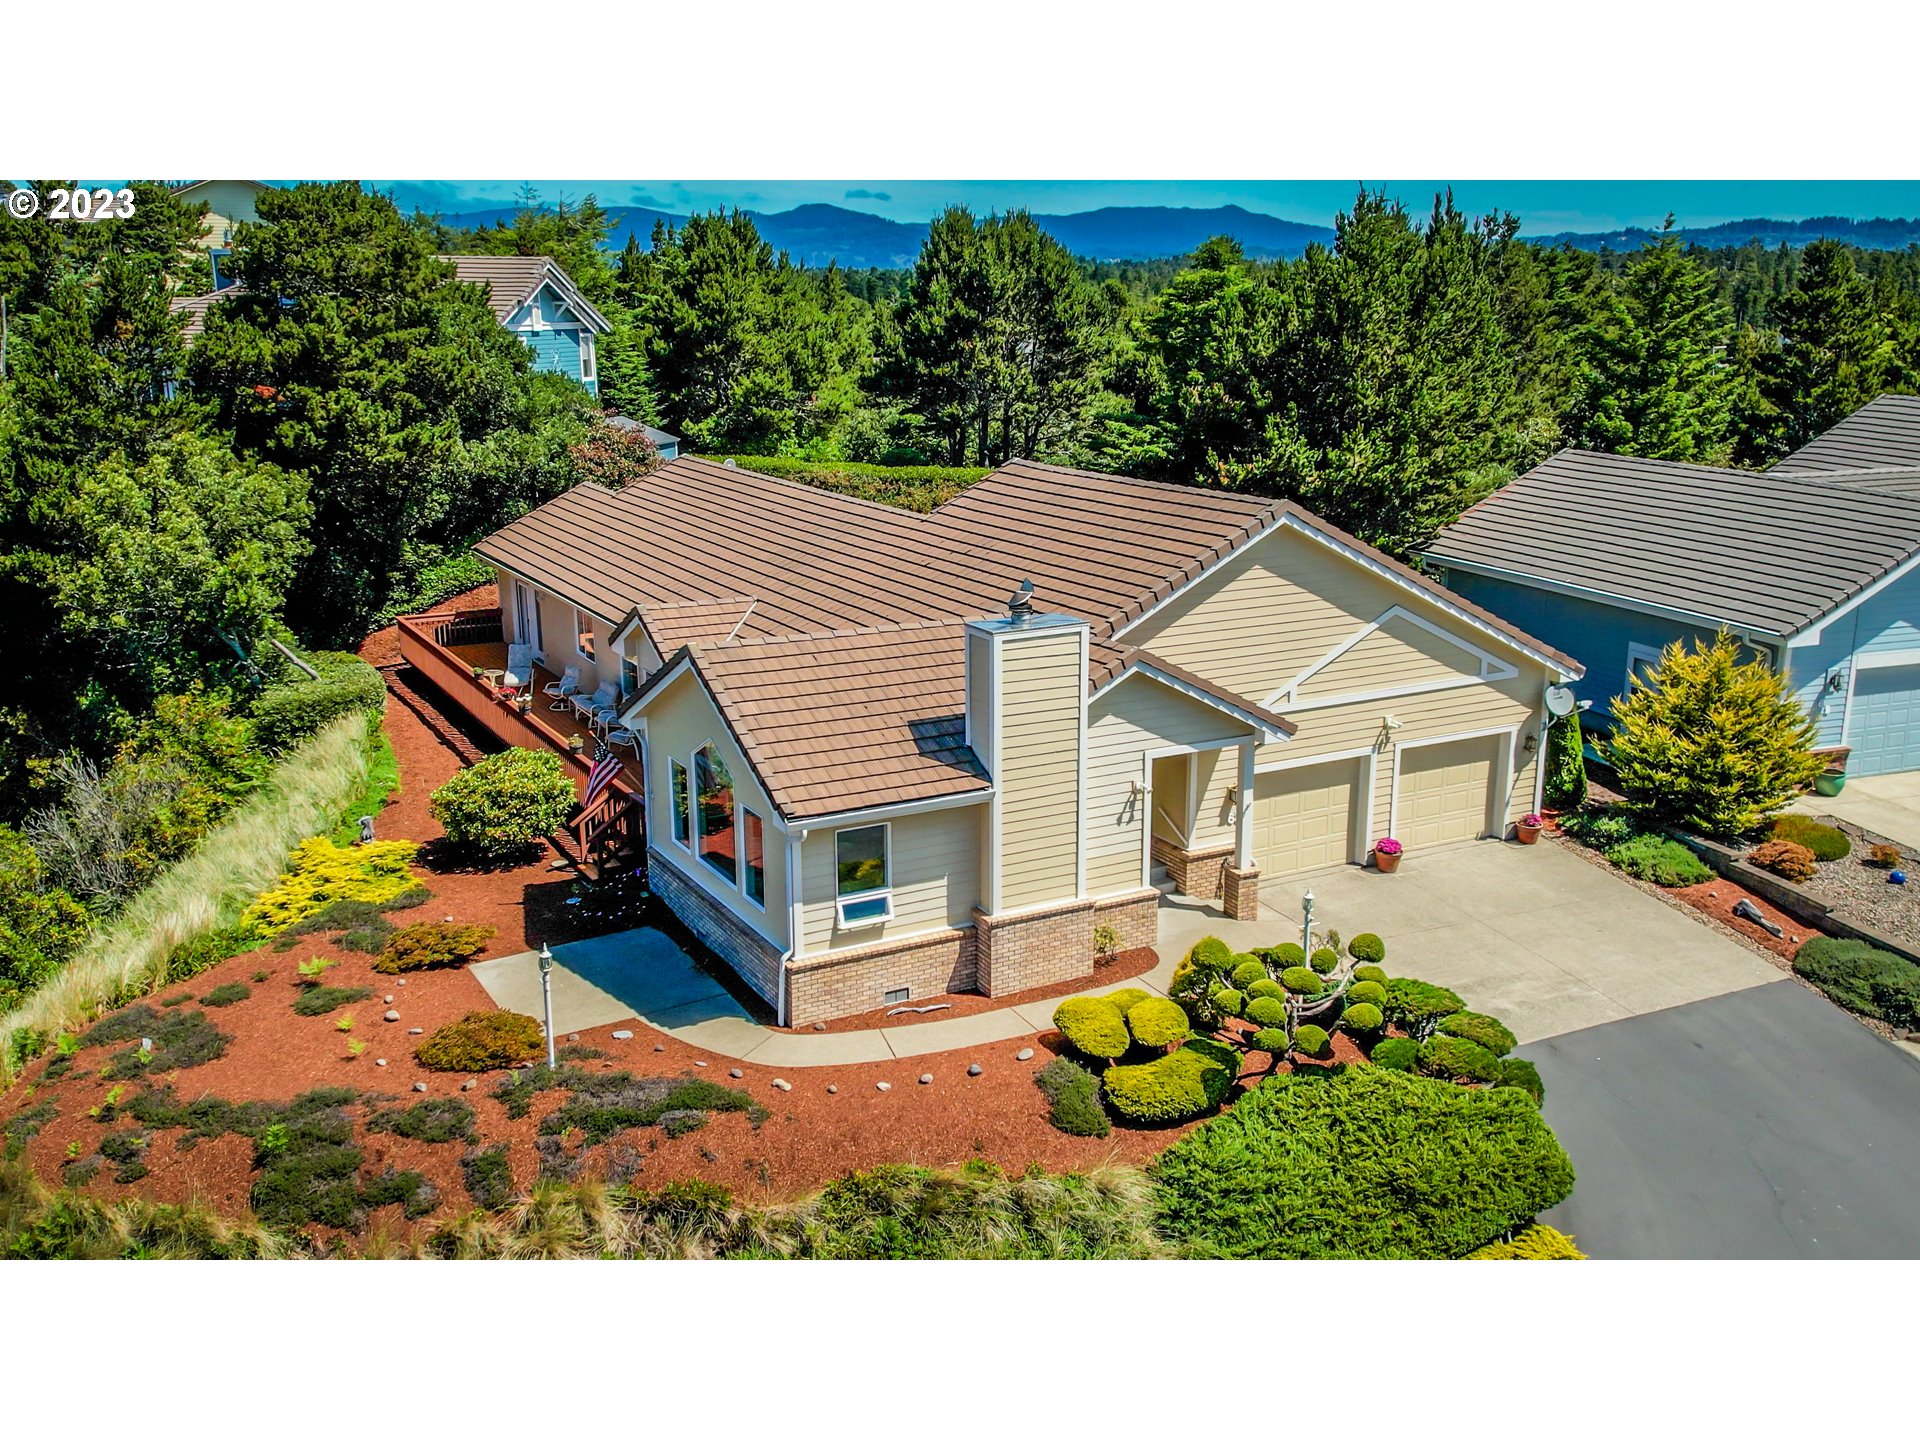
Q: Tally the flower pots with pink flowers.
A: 2